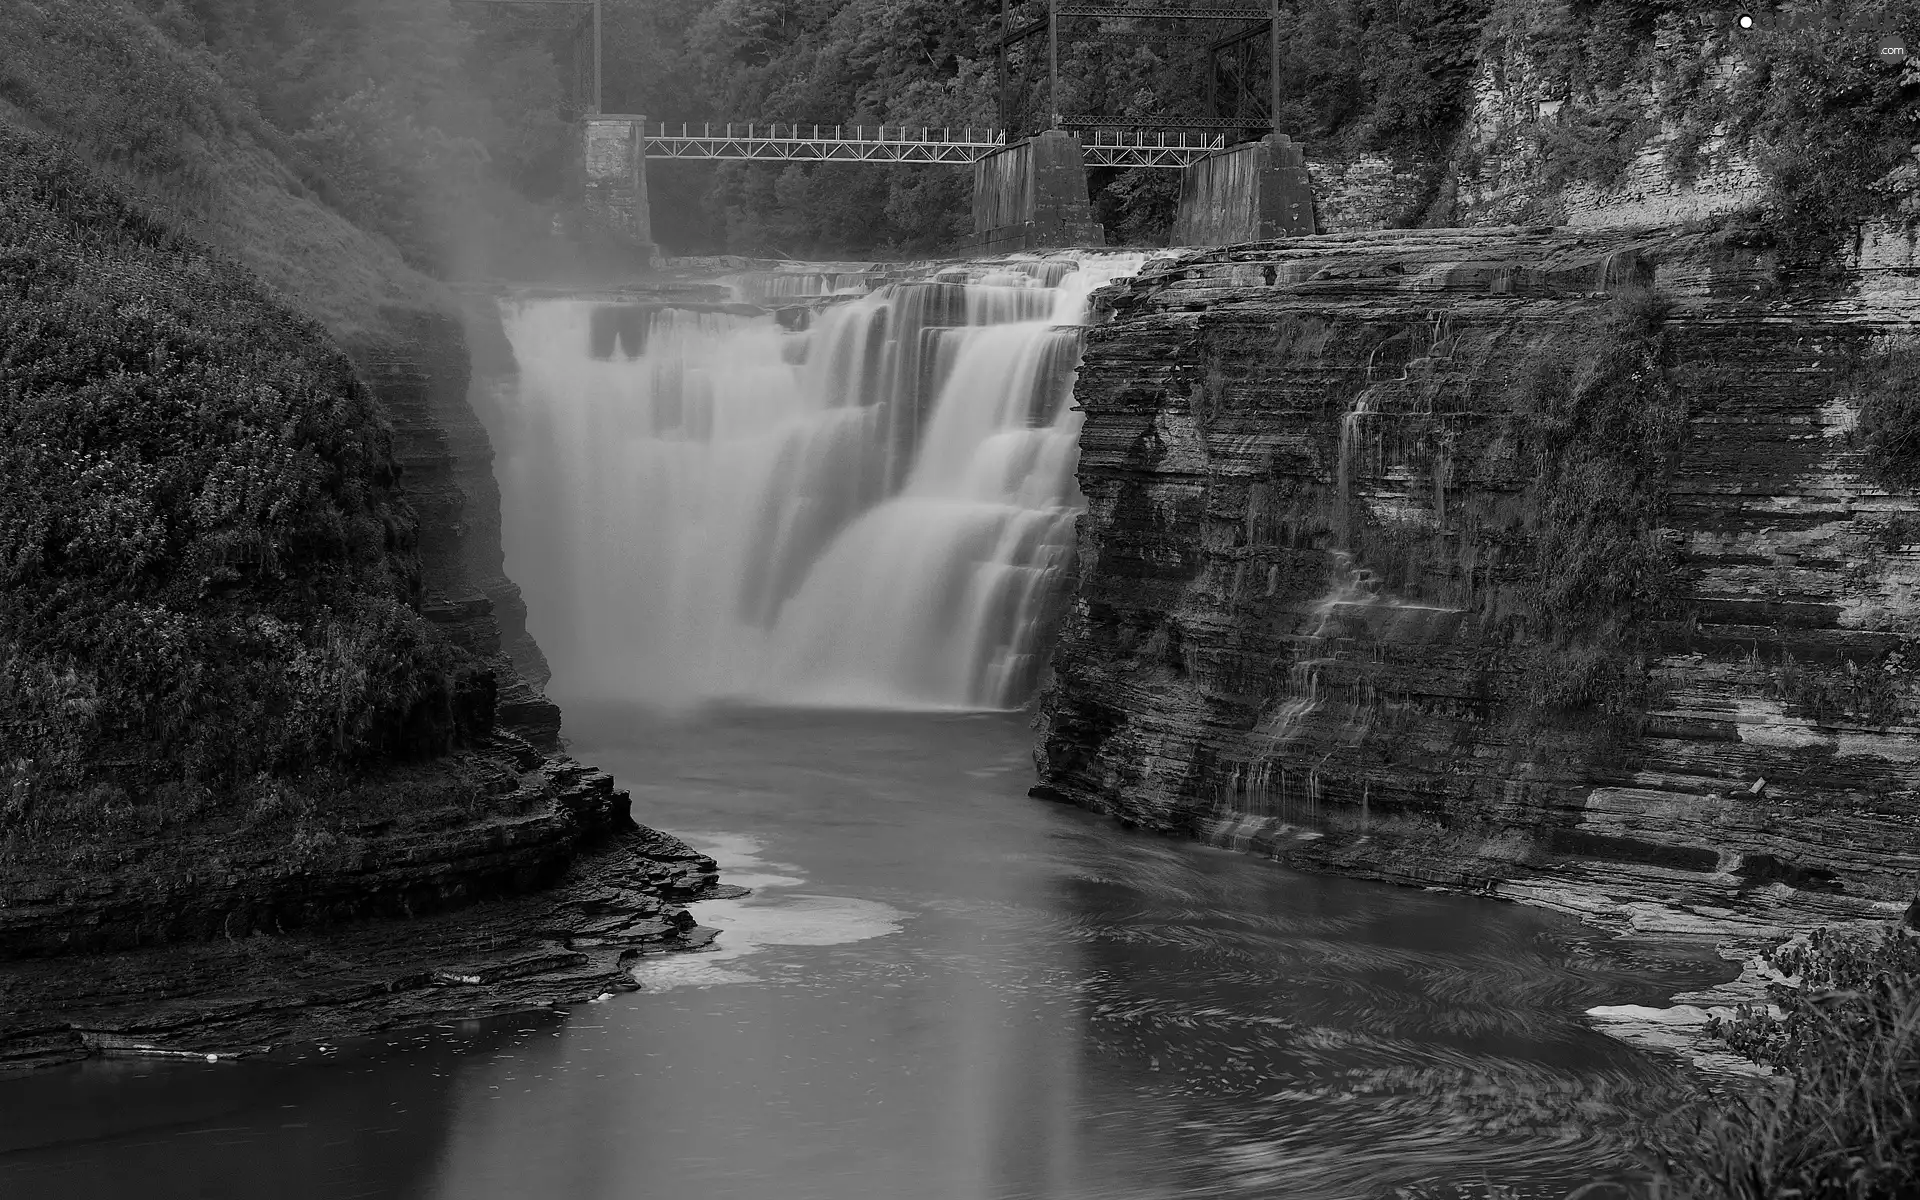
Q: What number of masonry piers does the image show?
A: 3